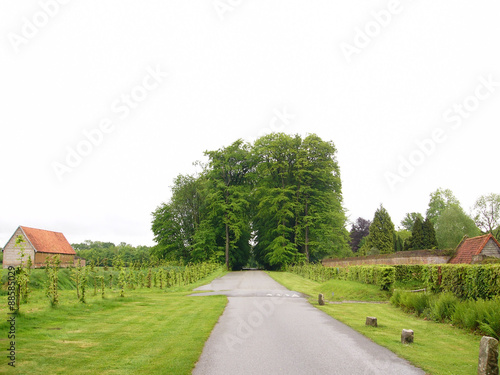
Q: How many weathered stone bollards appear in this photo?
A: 4